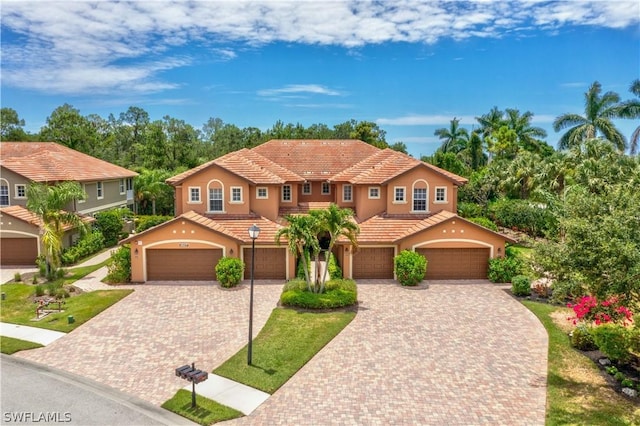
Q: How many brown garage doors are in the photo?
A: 5